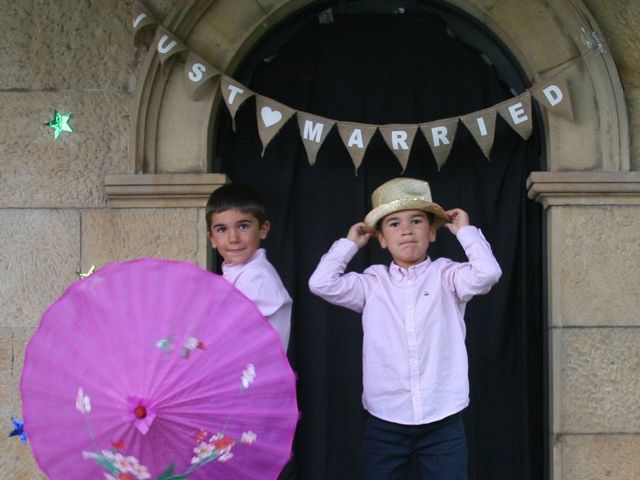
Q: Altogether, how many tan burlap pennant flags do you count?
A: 12